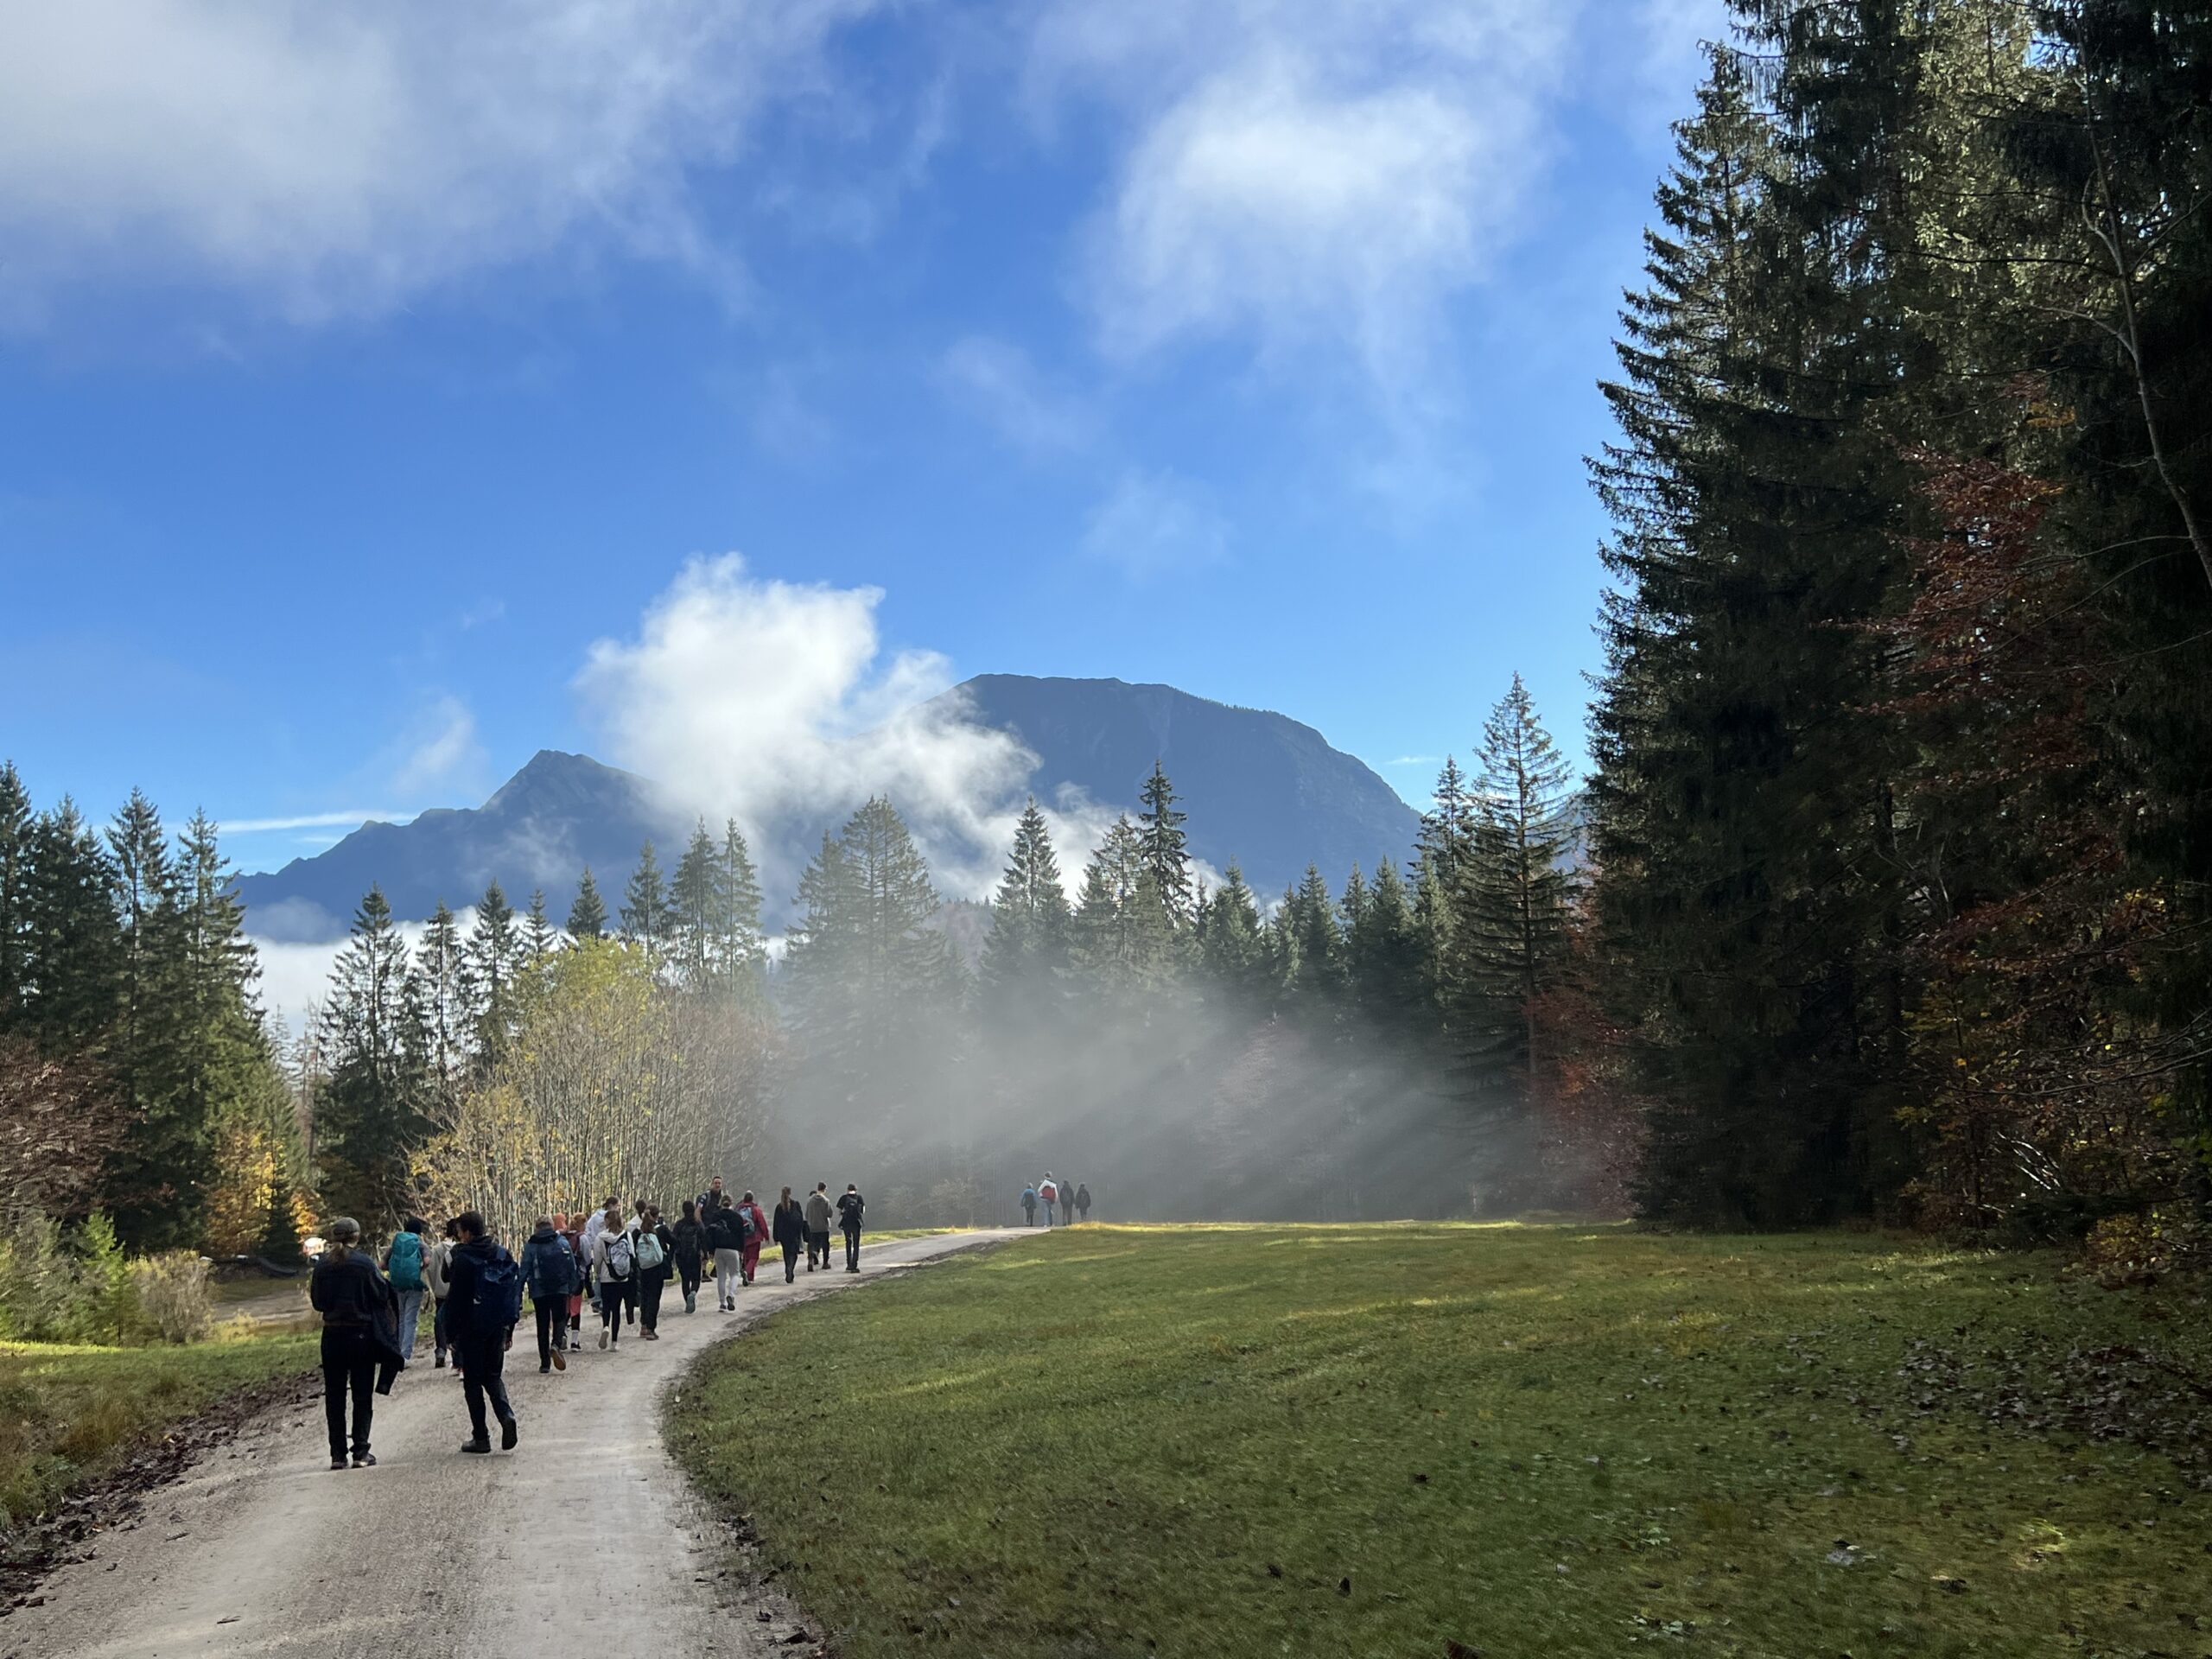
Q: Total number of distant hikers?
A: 4